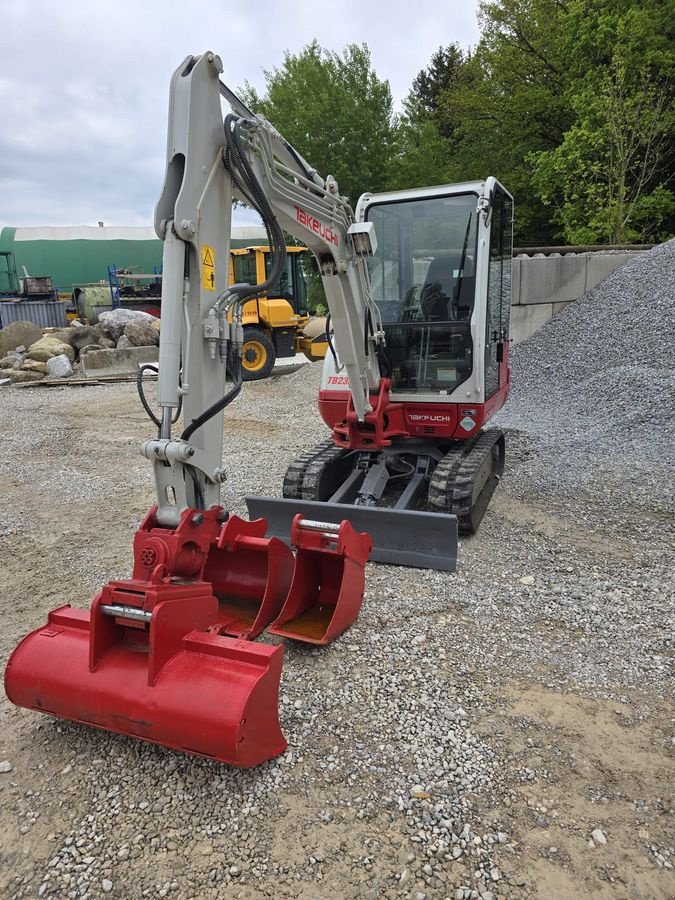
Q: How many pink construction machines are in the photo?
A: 0